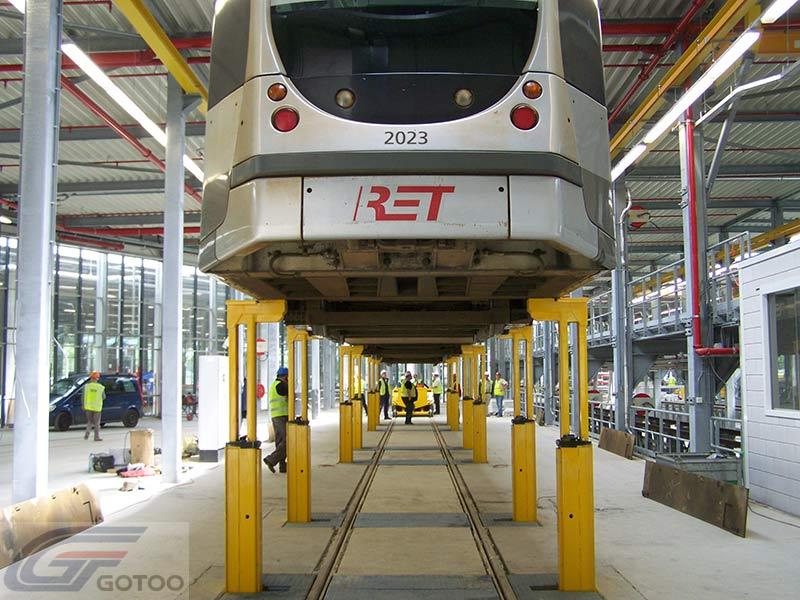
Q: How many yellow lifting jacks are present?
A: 12